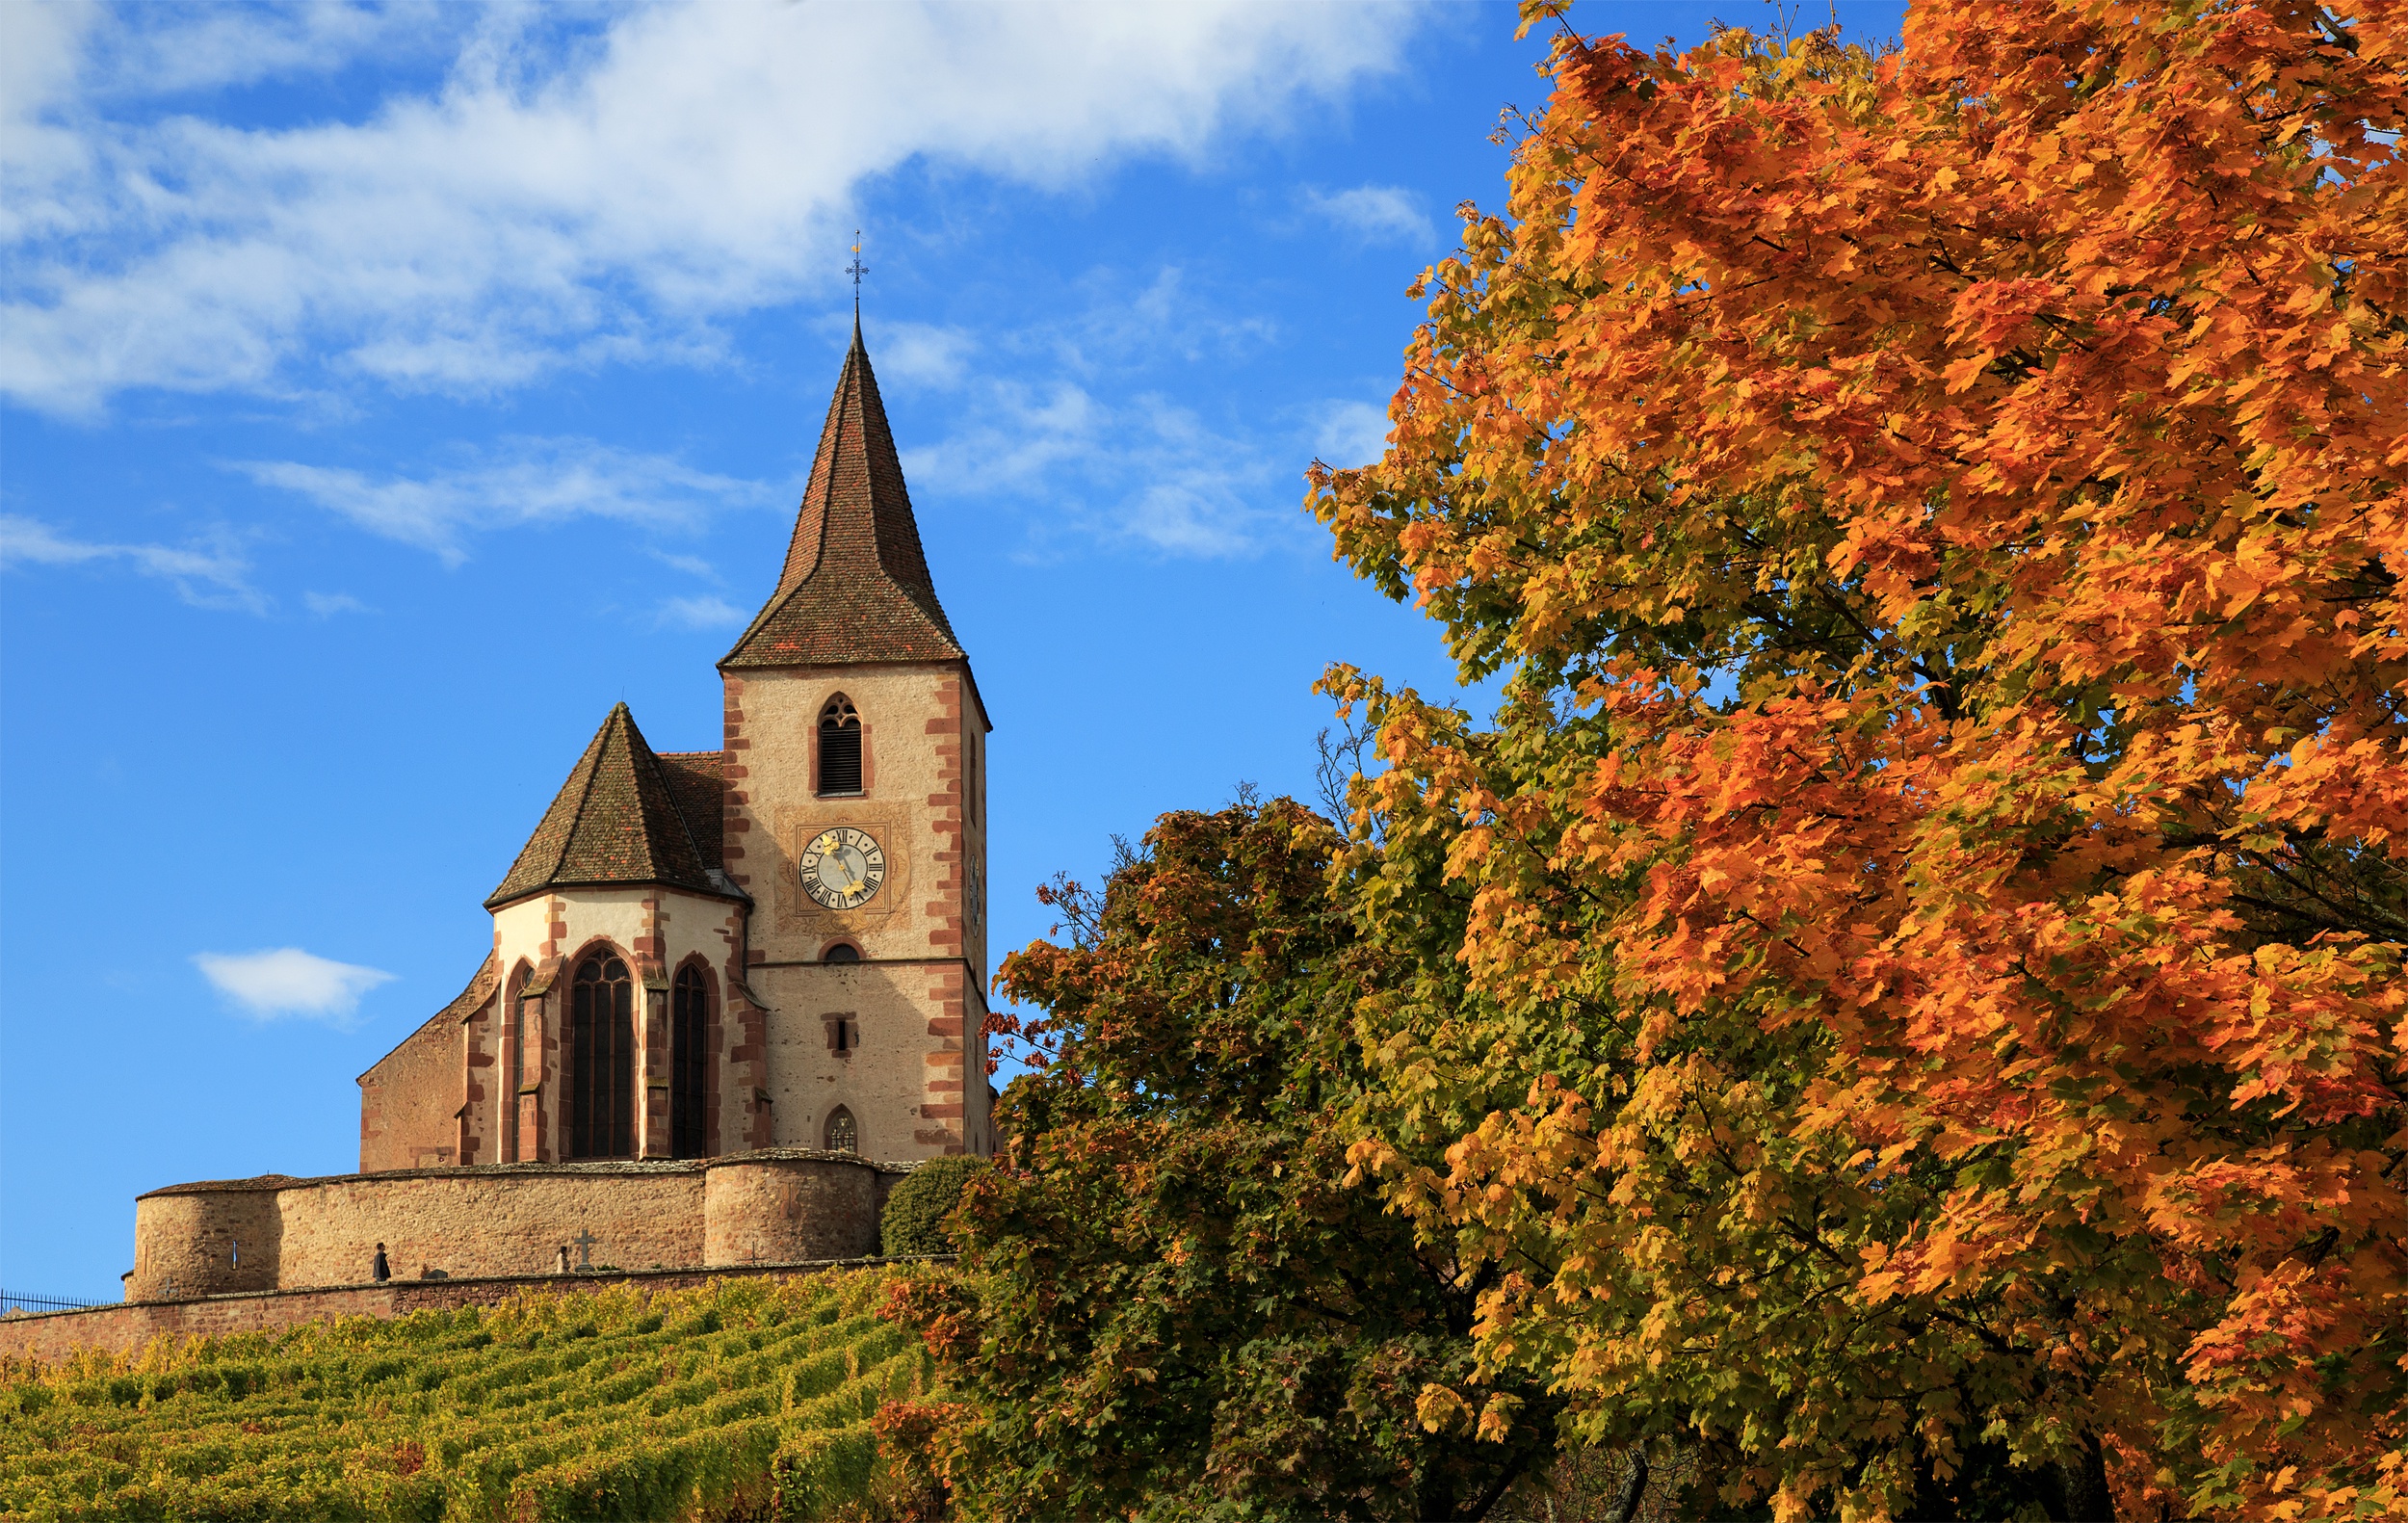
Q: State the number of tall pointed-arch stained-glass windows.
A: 3